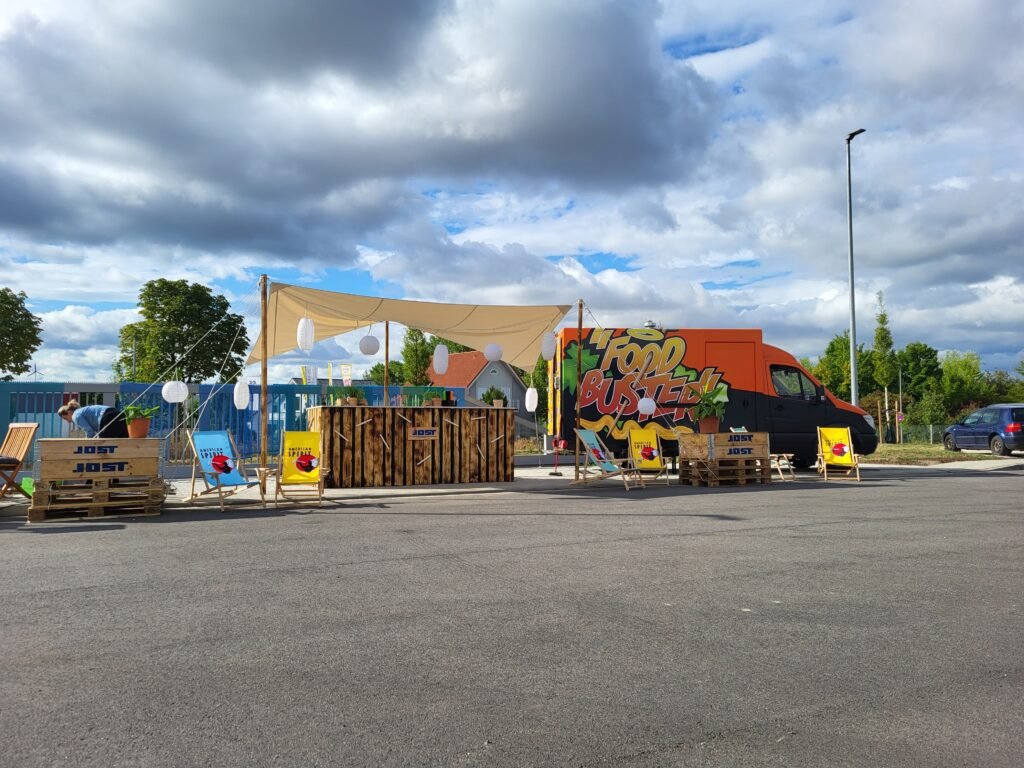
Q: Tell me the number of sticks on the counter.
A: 9